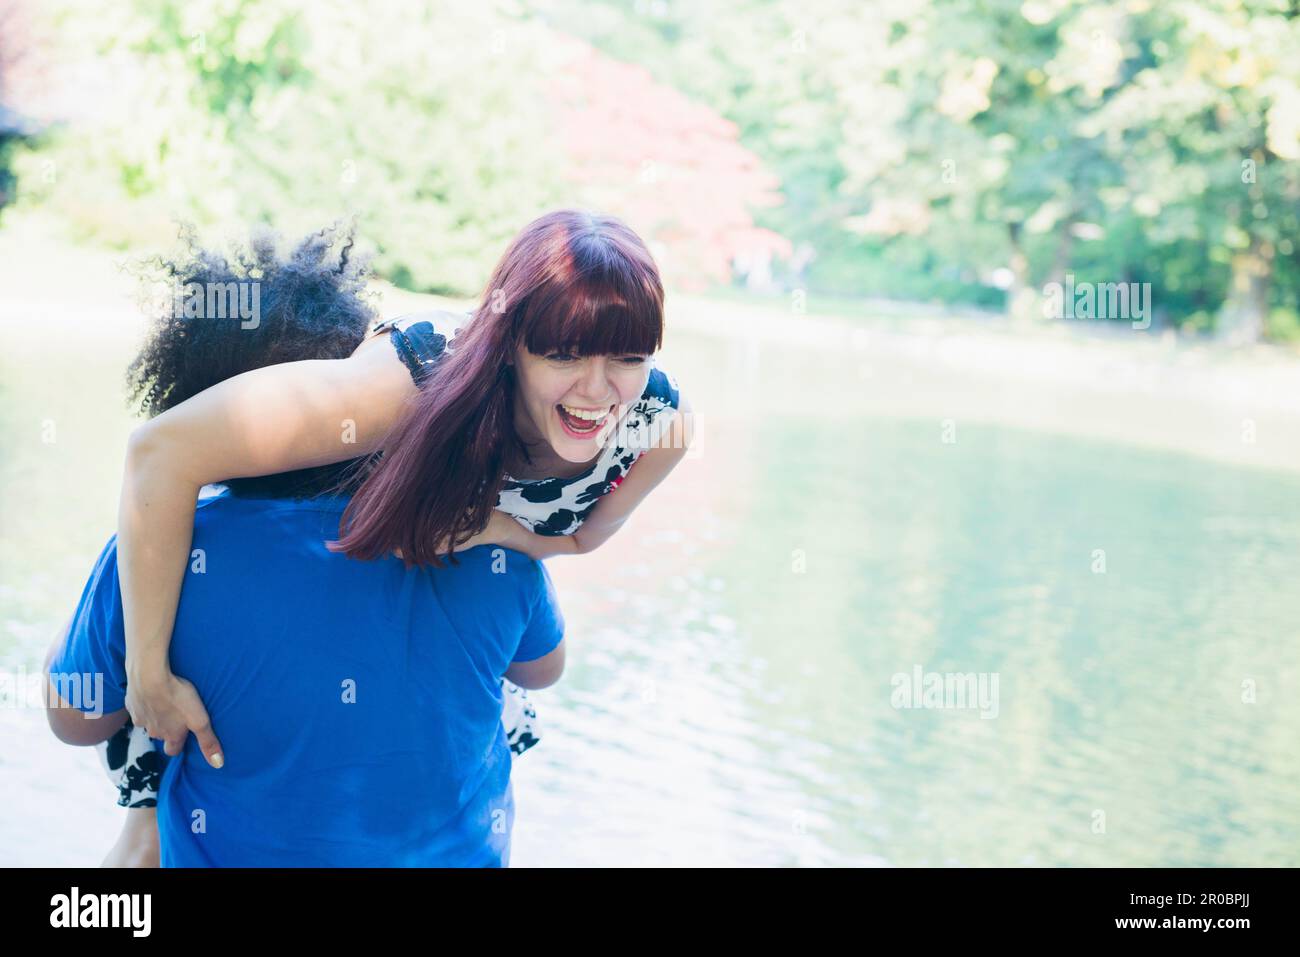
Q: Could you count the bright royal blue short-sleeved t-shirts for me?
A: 1